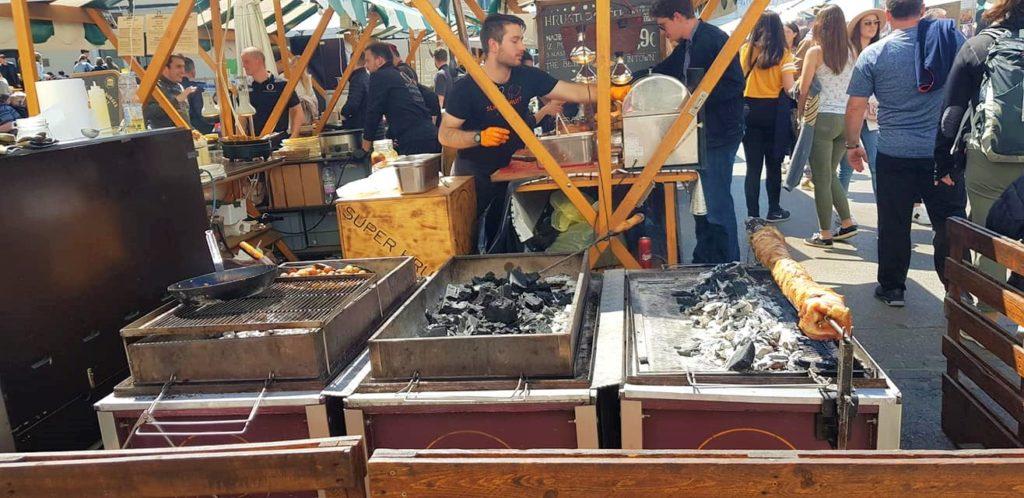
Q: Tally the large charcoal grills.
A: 3